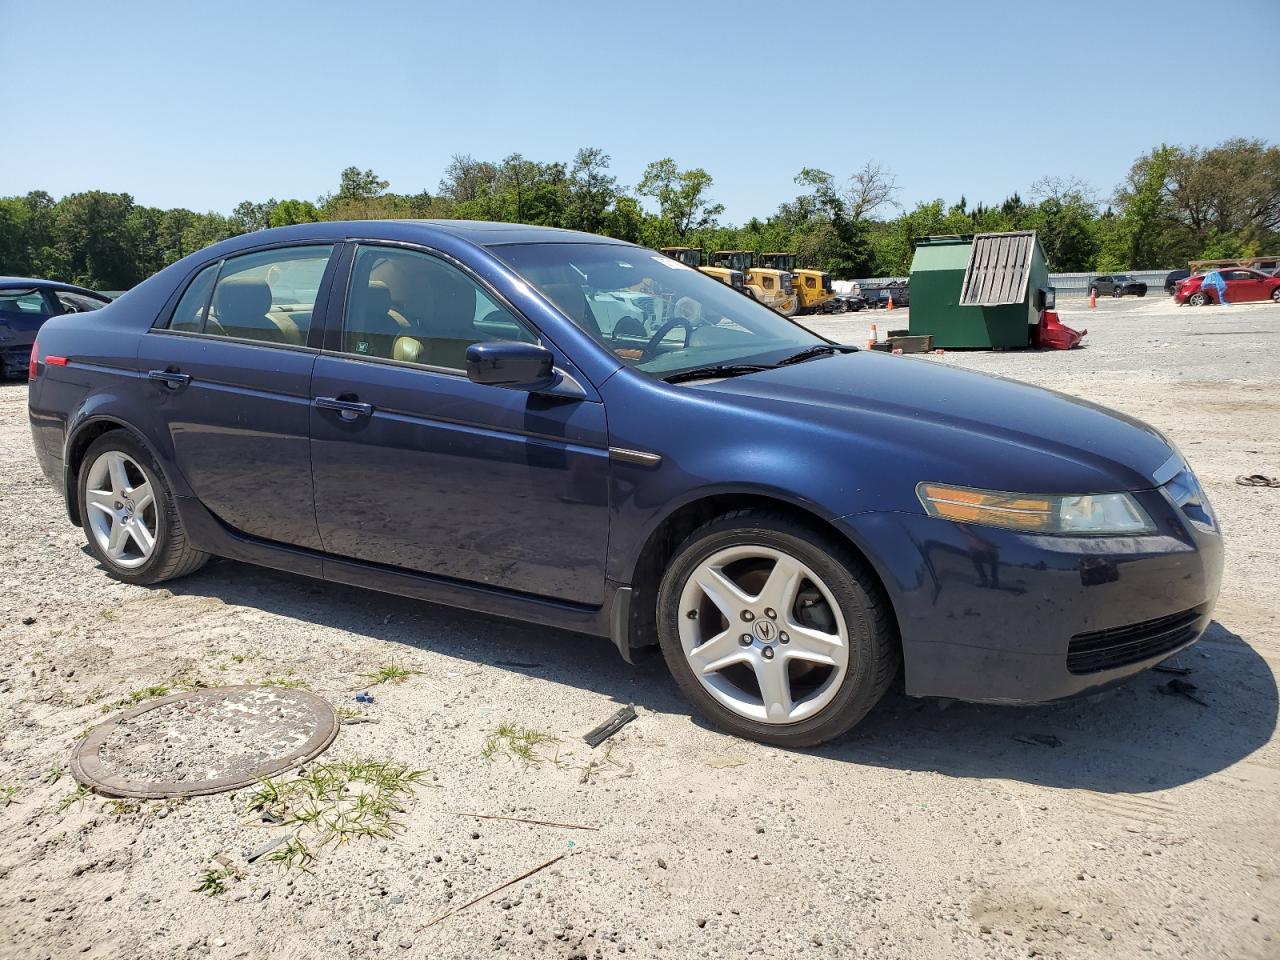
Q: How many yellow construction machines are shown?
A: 3